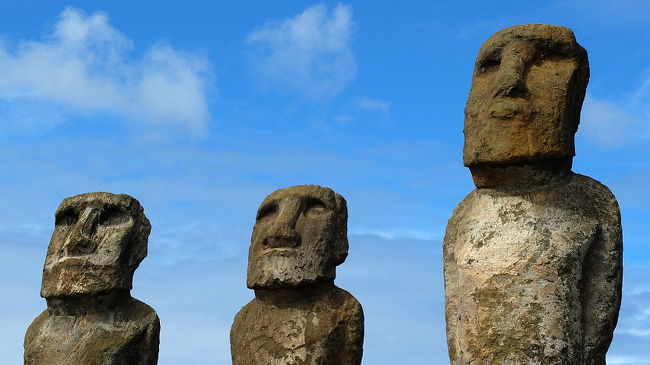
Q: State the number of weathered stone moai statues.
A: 3